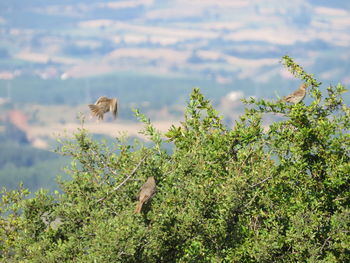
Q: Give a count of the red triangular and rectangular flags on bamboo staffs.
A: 0